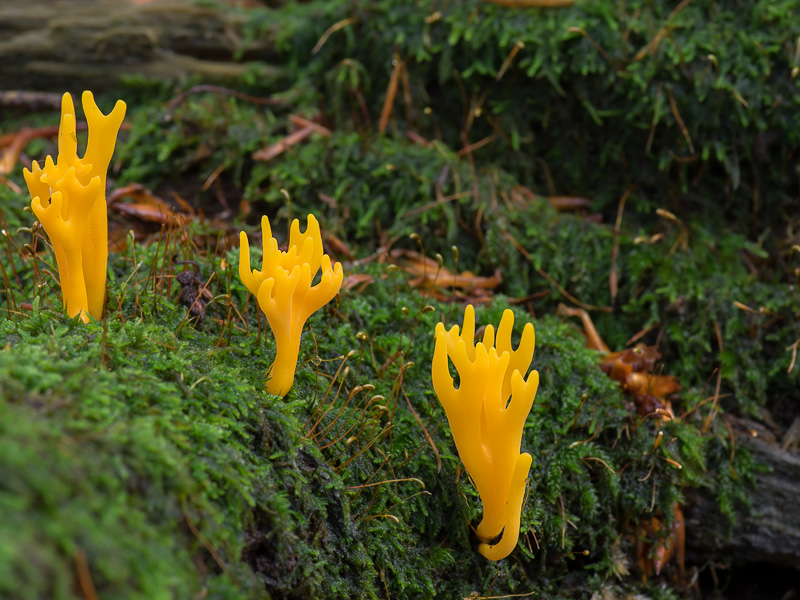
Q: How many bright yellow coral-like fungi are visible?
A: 3